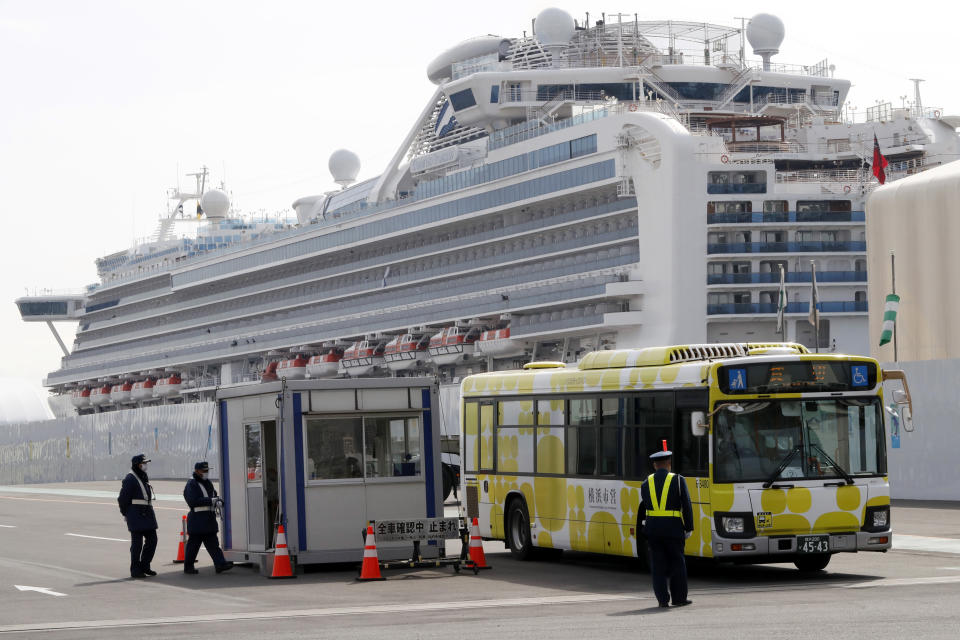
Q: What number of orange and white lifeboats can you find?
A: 11